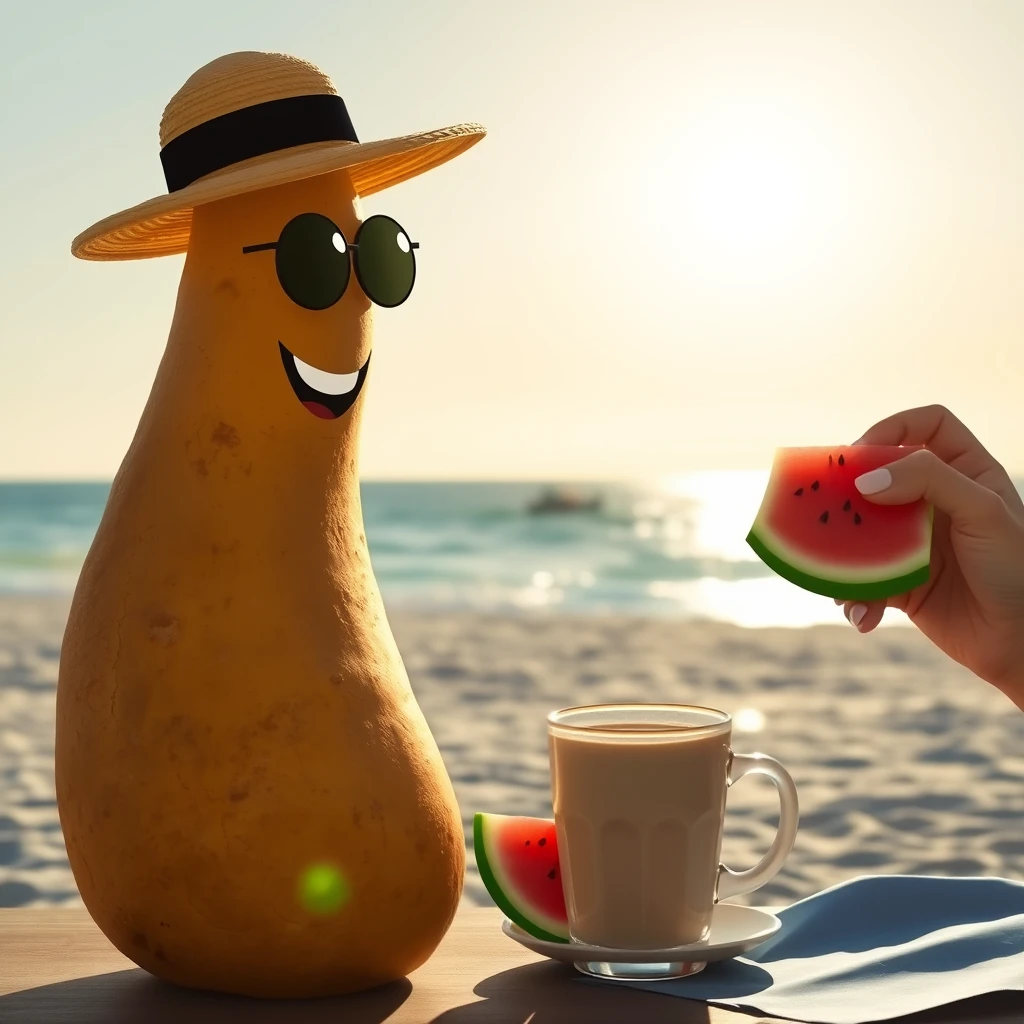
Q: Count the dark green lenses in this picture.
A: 2